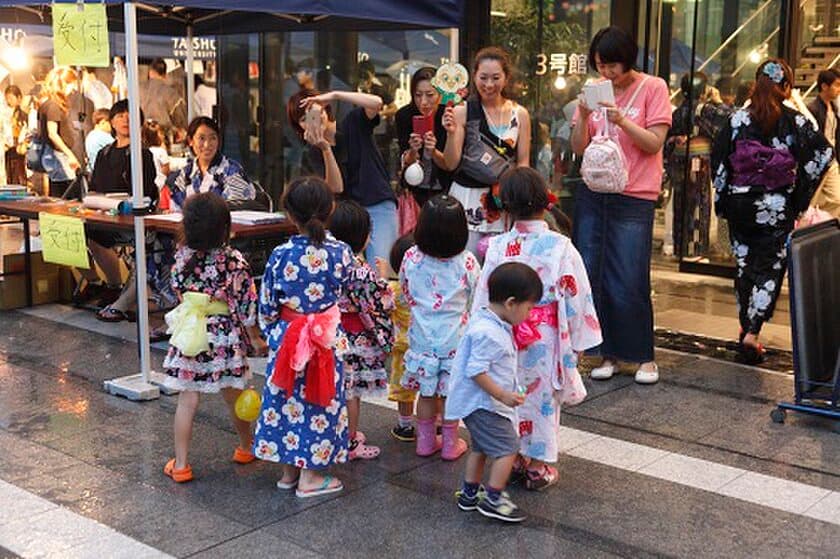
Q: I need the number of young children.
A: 7